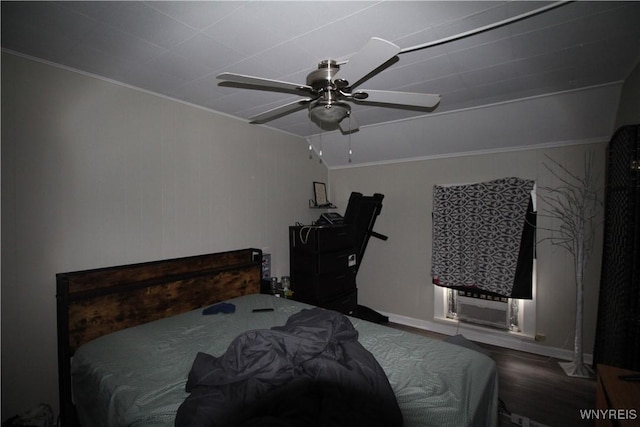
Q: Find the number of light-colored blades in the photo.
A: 5